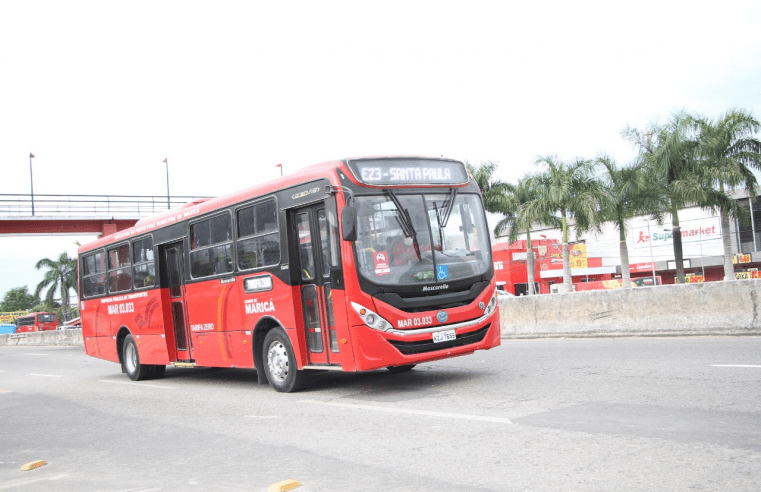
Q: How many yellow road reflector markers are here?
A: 2